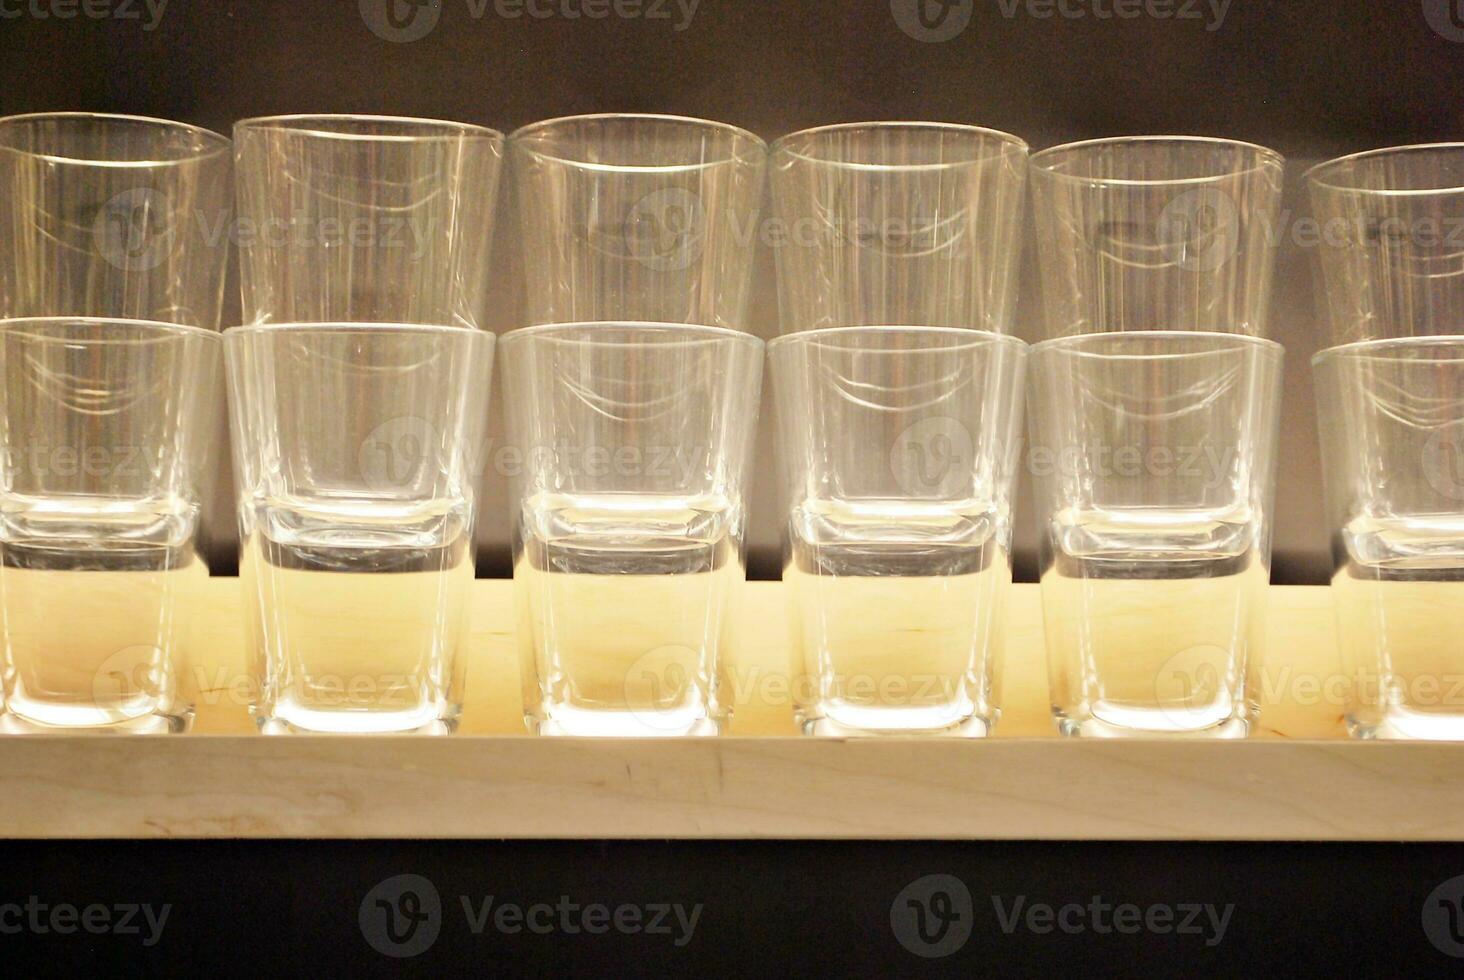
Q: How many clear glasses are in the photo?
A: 12